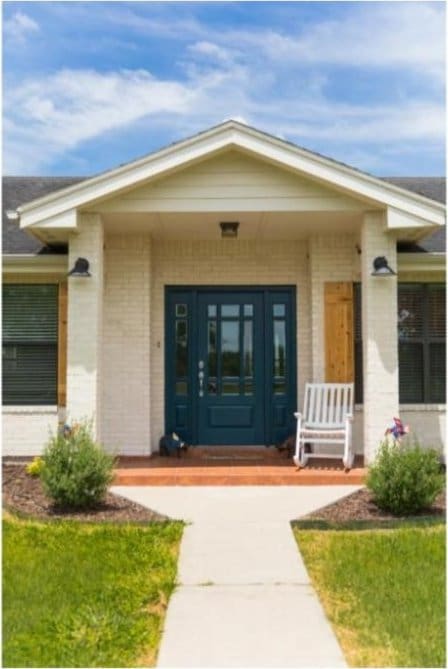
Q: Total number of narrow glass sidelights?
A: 2